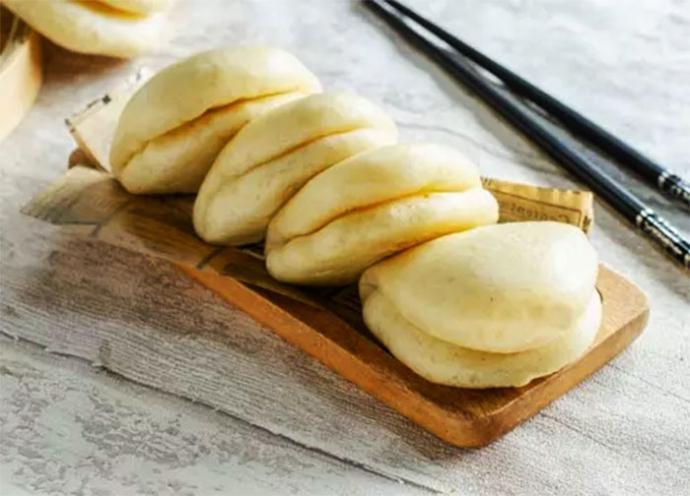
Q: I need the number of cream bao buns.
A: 5